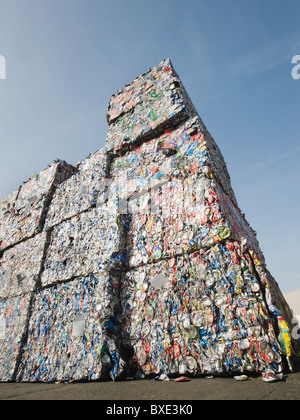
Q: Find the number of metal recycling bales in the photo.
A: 10